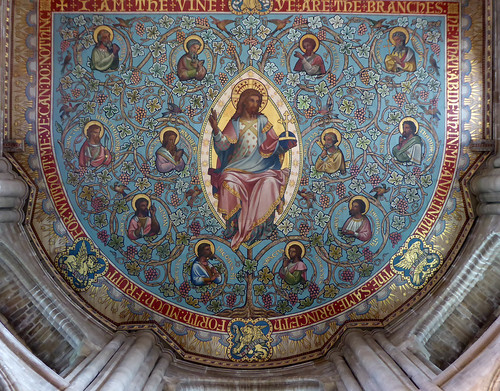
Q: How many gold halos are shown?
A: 13